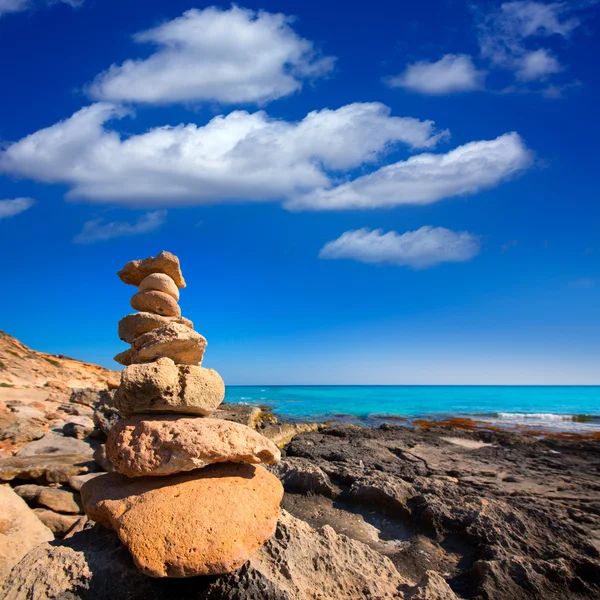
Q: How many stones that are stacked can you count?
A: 8